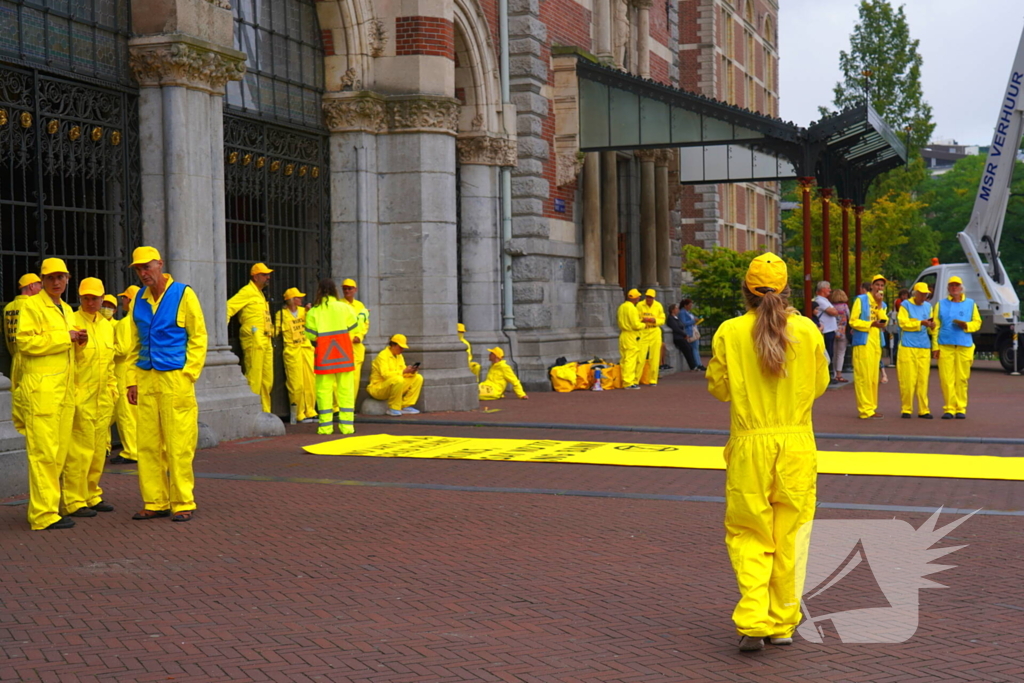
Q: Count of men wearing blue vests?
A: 4